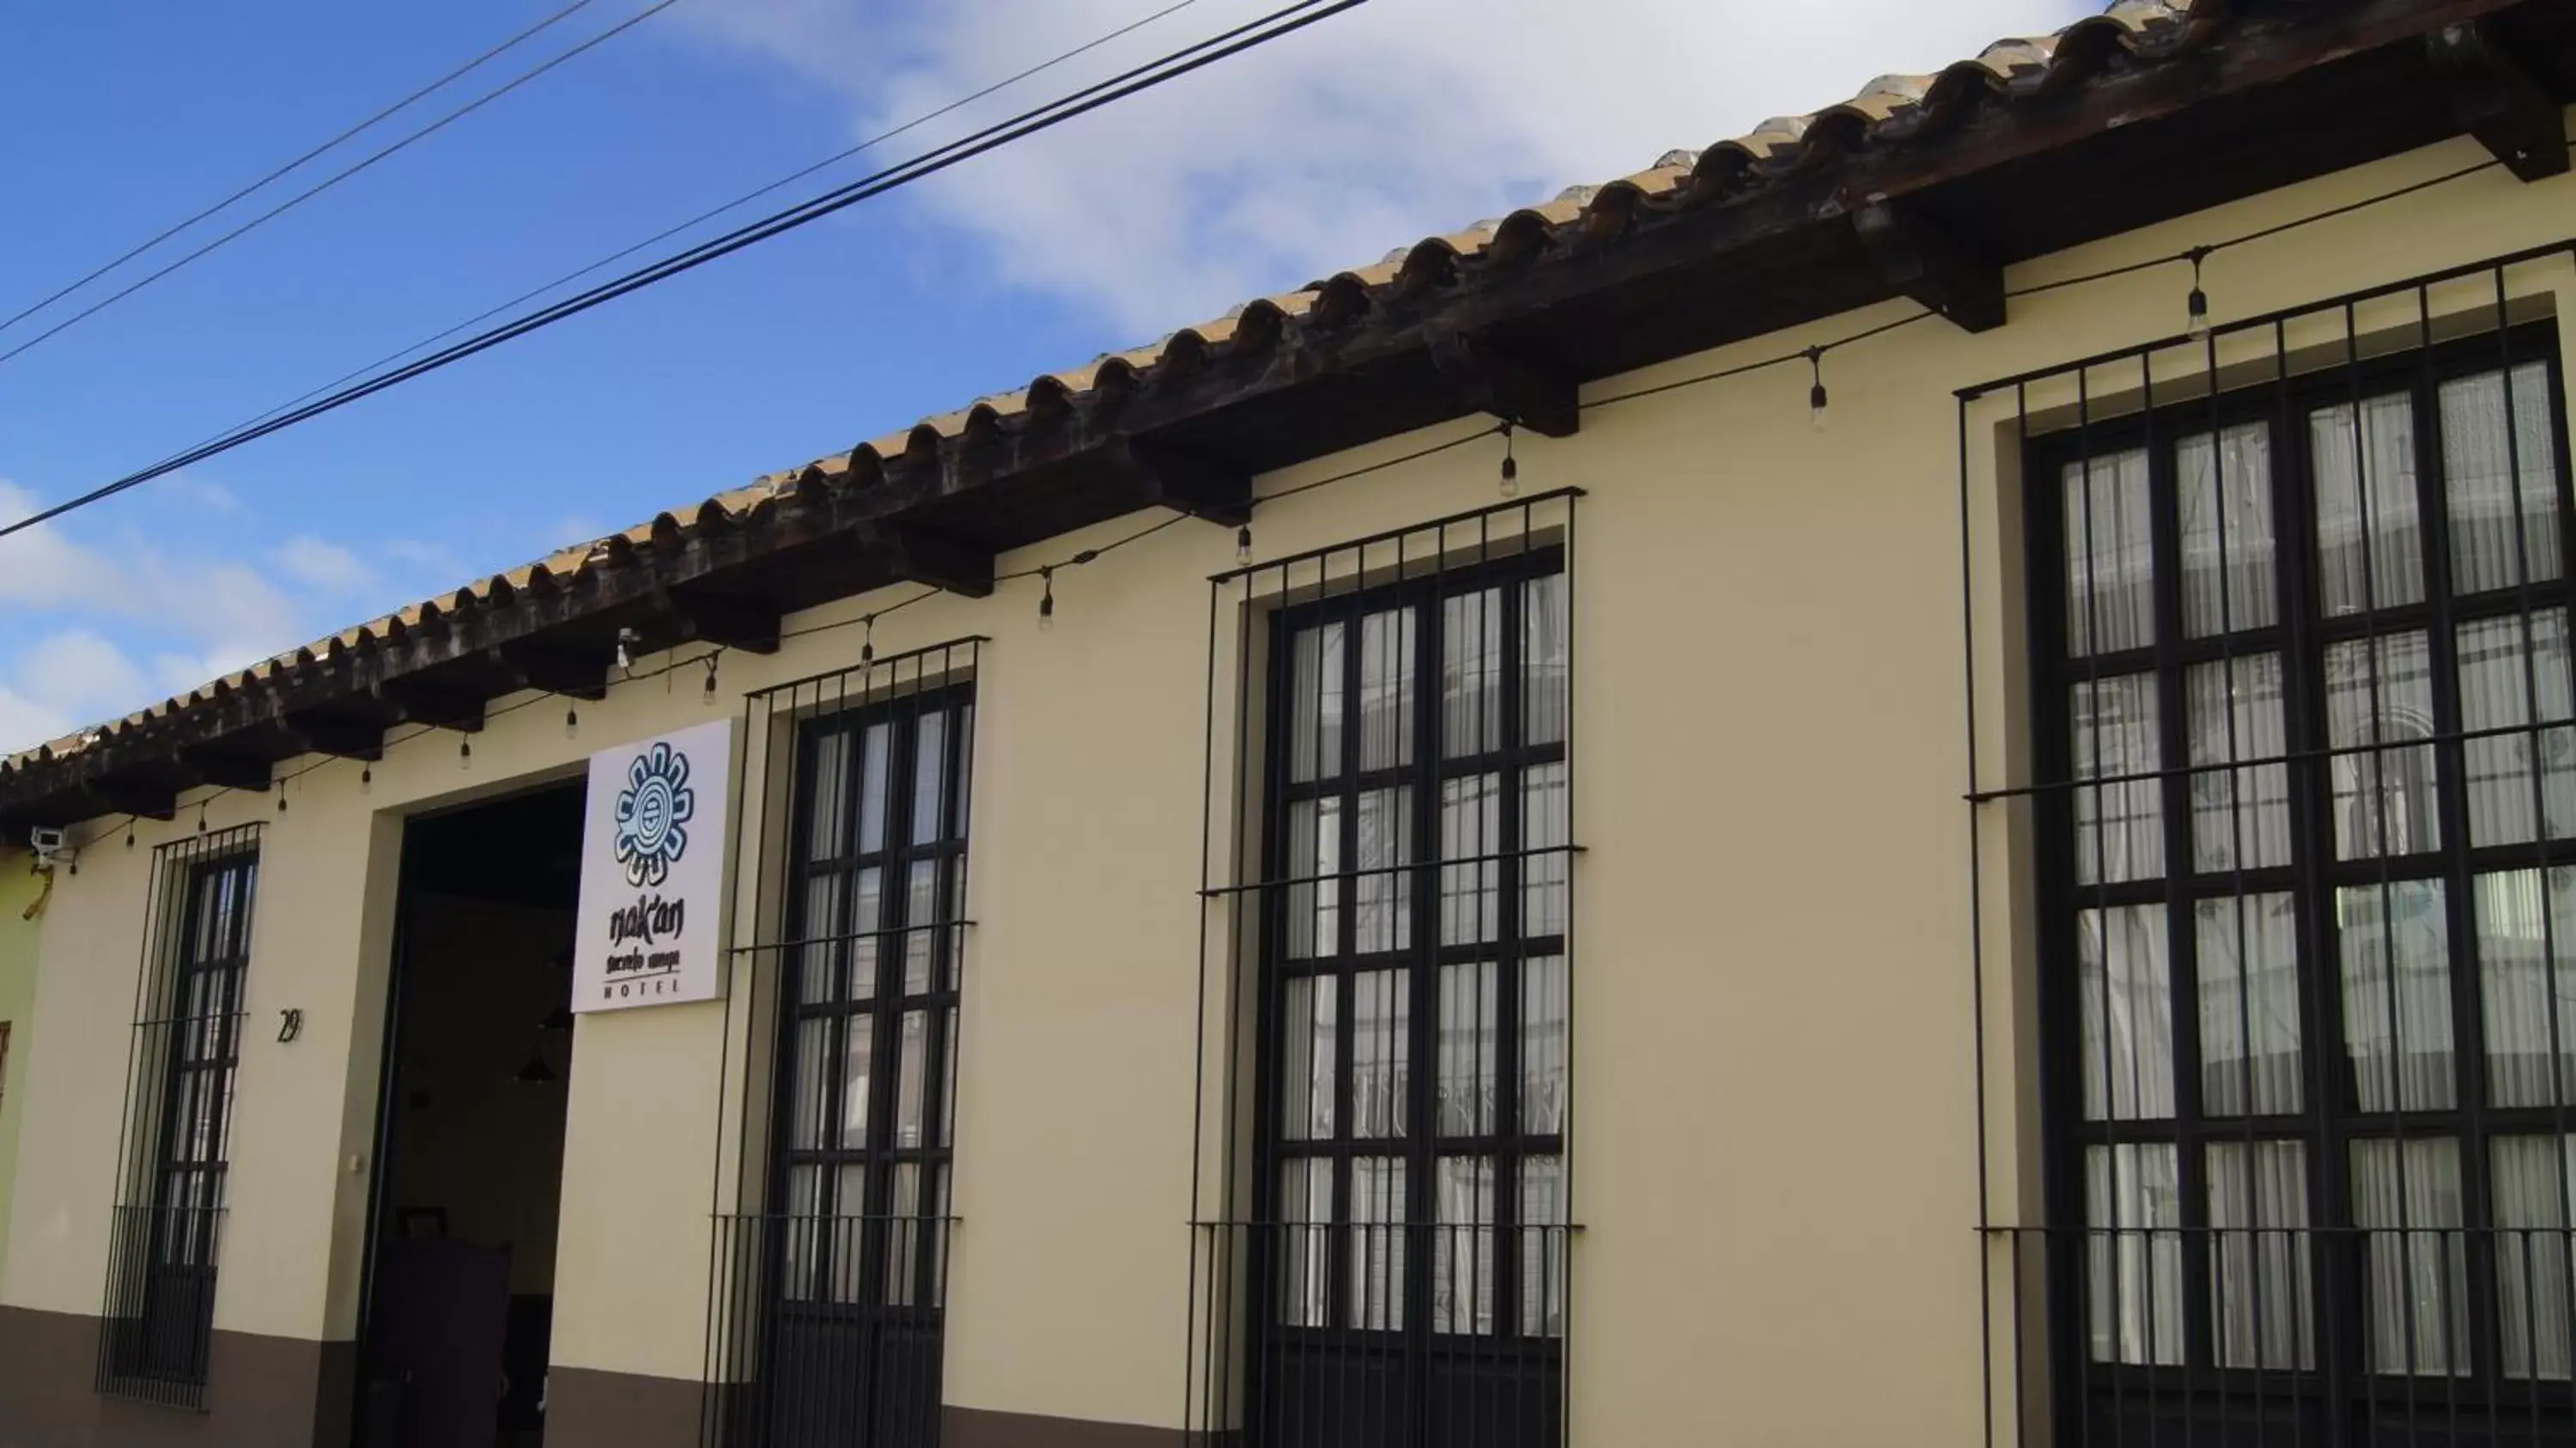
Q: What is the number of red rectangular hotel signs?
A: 0